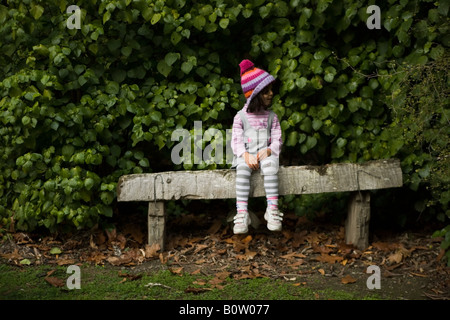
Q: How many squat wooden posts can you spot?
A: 2